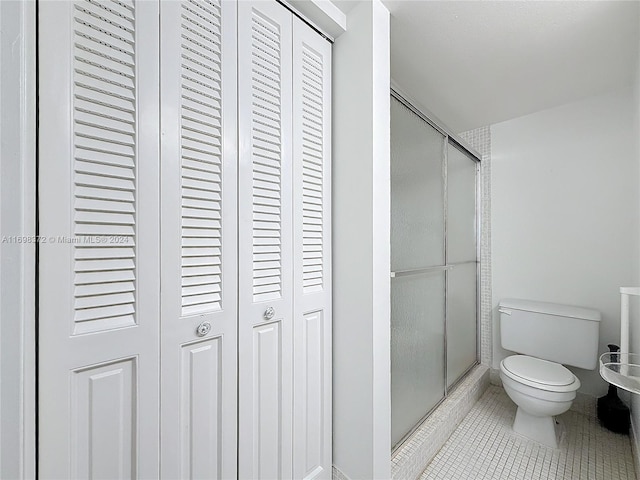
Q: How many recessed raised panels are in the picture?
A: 4